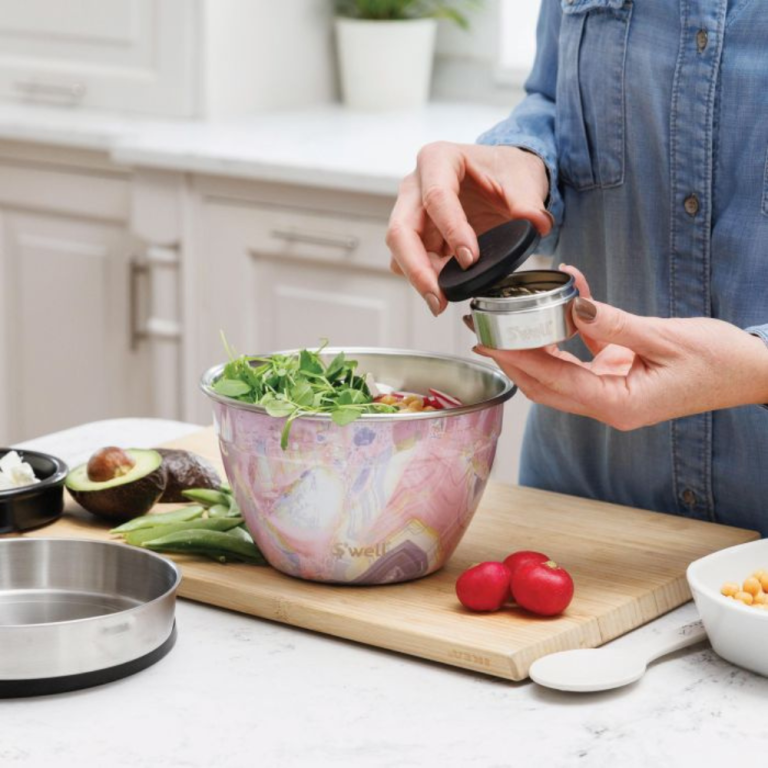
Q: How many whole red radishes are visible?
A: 3